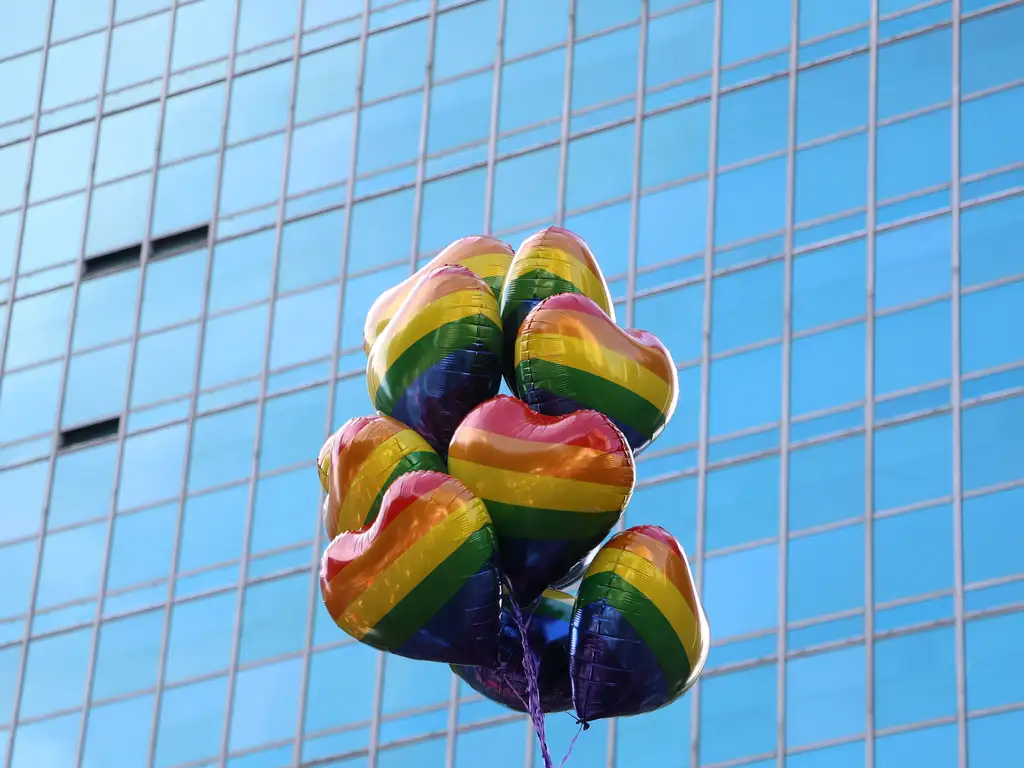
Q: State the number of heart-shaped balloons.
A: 9